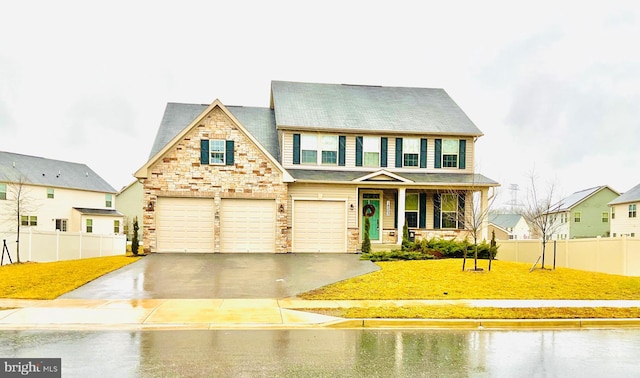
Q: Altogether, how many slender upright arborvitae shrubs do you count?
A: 4